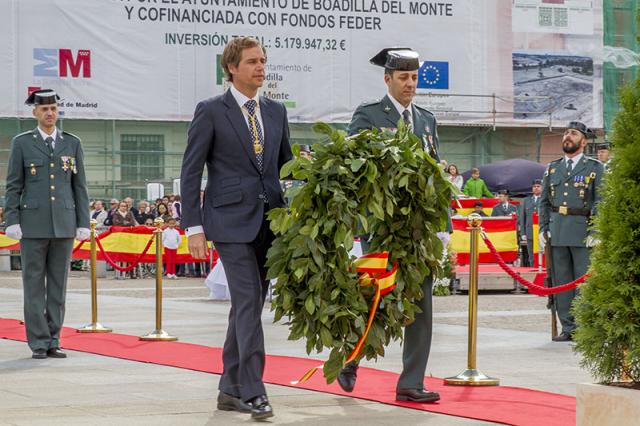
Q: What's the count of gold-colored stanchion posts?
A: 3